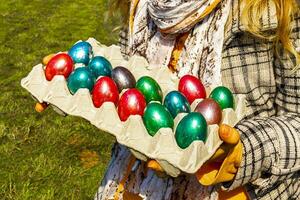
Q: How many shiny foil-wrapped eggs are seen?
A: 14